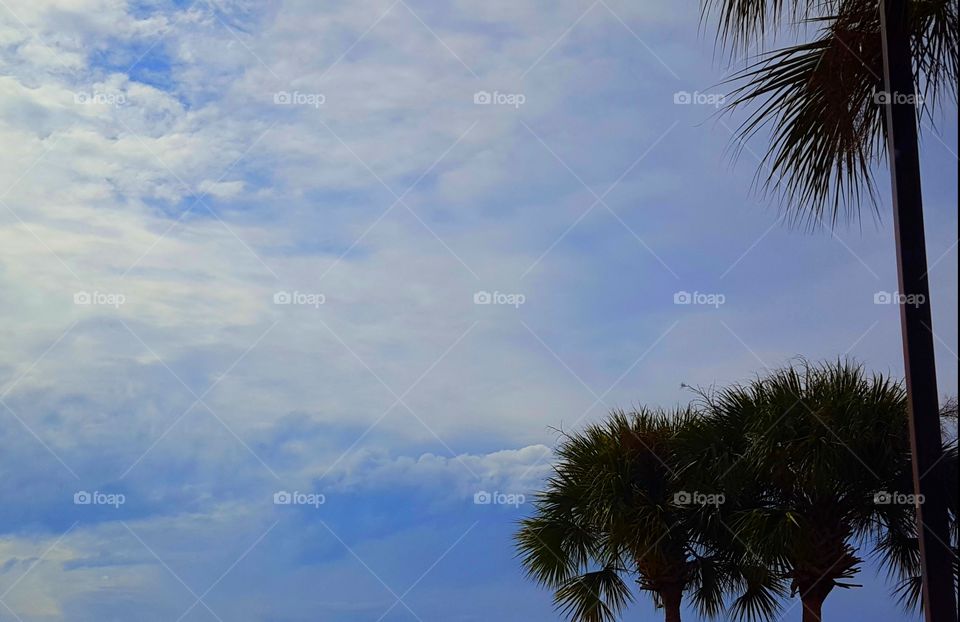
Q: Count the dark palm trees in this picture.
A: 3